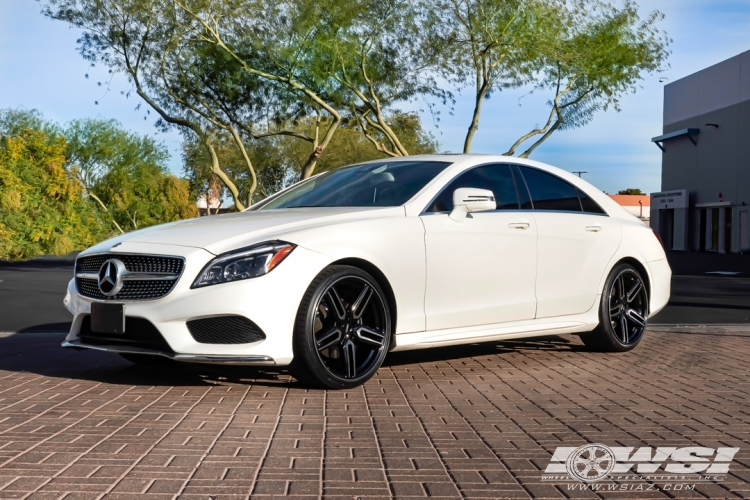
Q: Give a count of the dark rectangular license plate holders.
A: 1